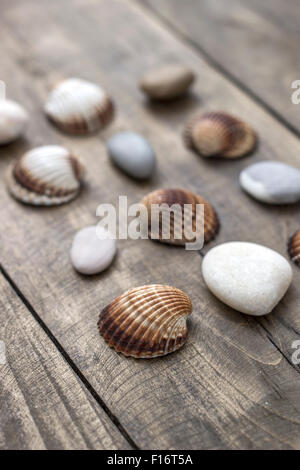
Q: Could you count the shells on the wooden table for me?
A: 6